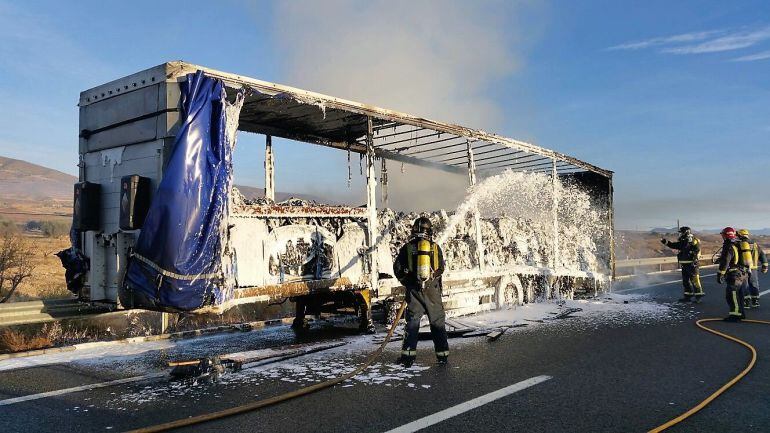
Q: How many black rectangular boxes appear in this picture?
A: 2